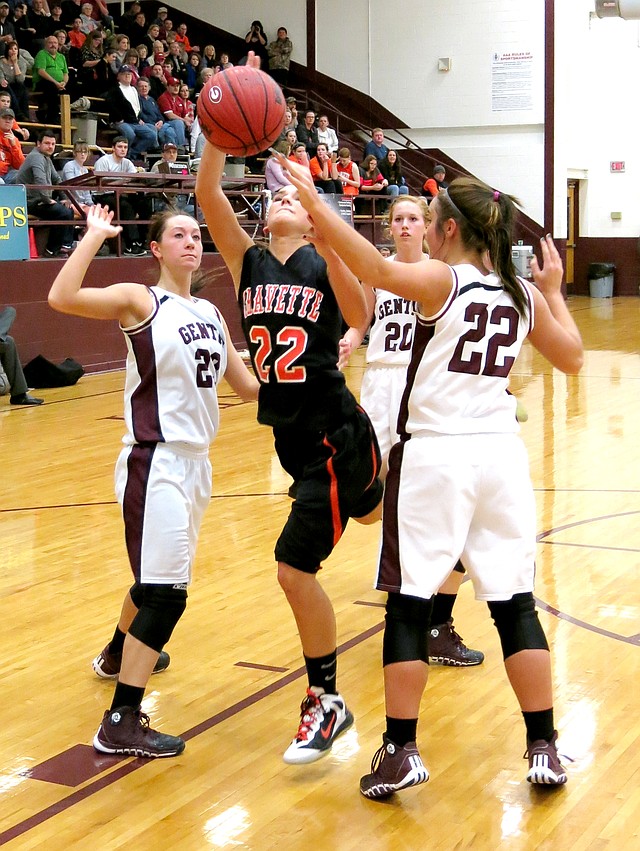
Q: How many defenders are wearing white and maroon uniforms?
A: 3